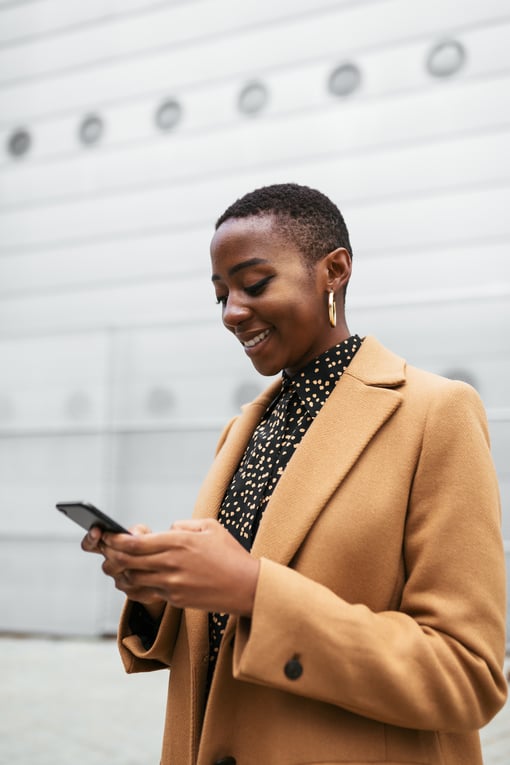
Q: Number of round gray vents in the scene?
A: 6